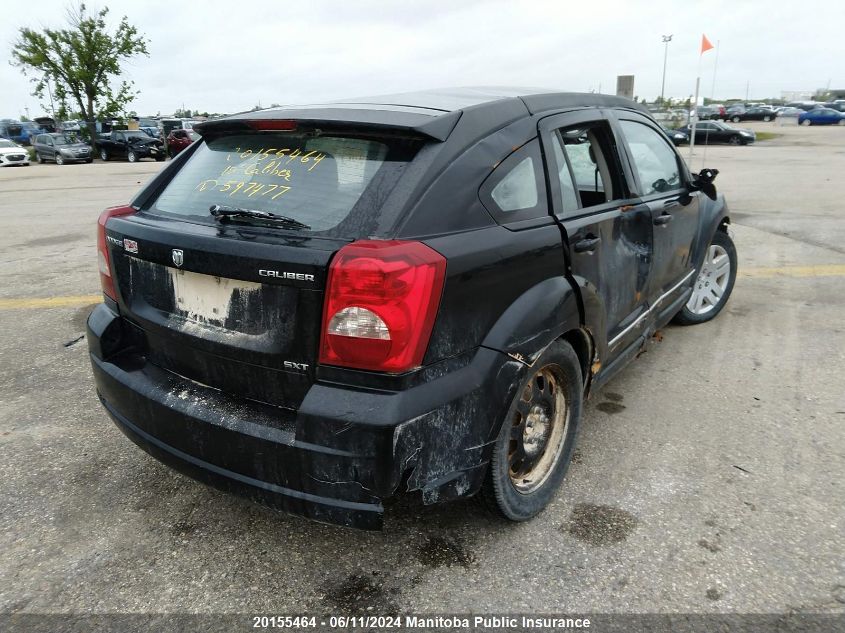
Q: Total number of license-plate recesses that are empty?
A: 1